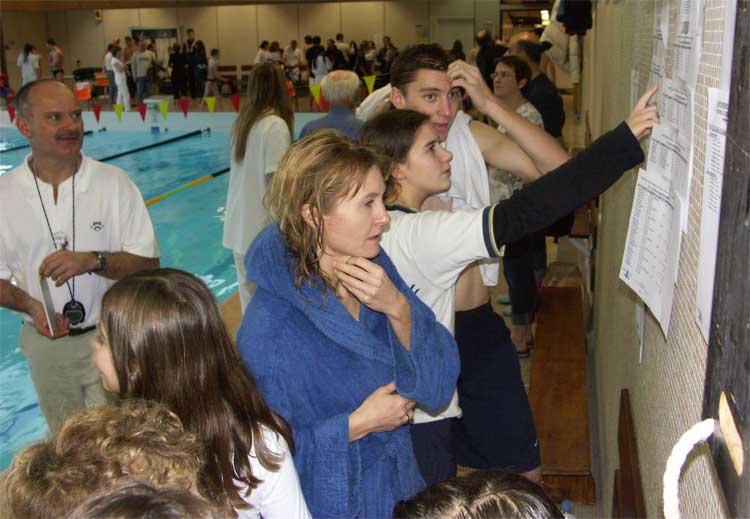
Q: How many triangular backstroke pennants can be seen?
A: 10